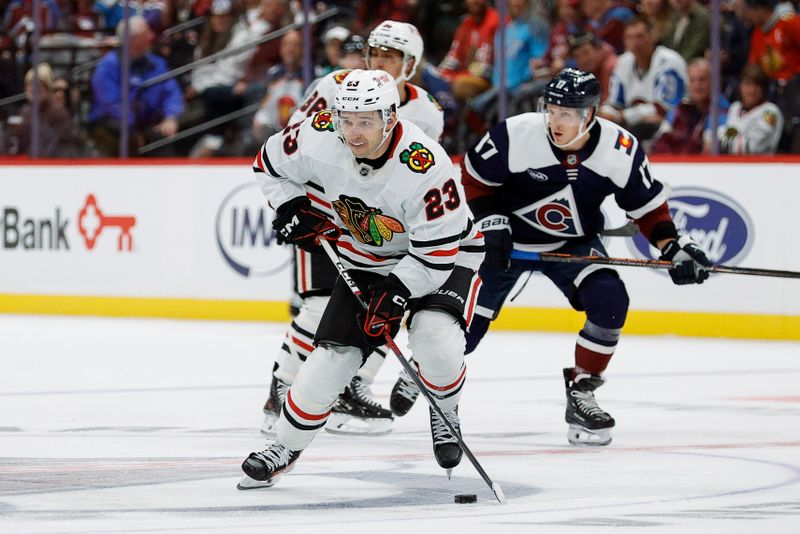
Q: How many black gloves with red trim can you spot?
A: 2